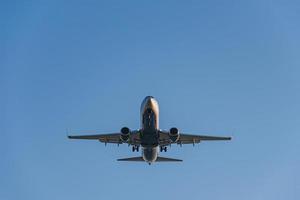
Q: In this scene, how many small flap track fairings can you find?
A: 6